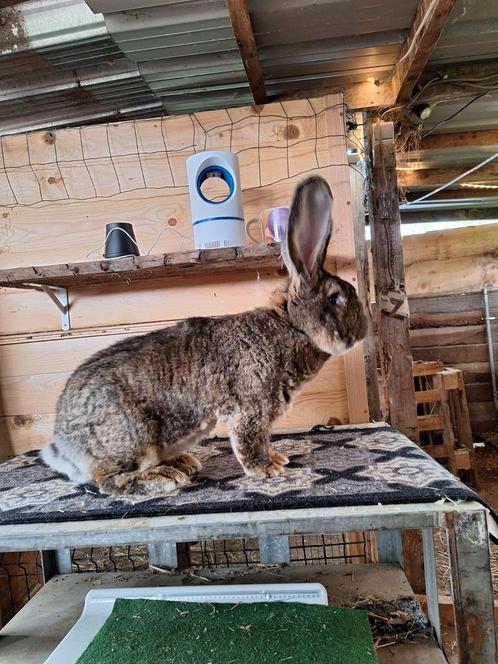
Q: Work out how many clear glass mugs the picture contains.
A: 1